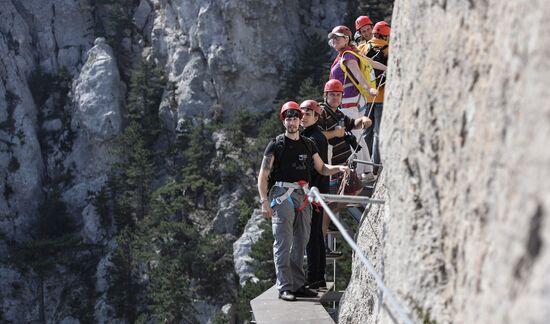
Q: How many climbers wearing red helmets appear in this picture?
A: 6